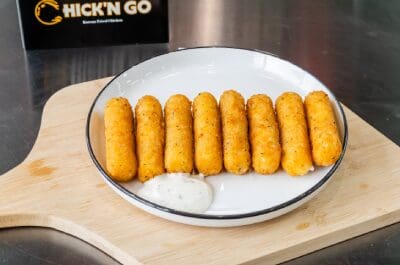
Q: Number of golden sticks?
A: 8